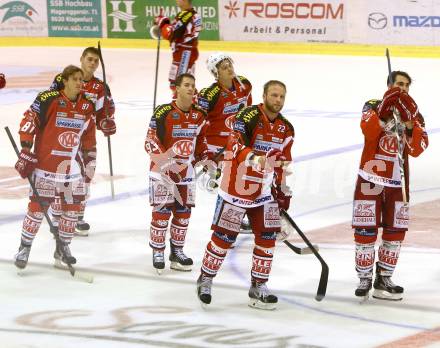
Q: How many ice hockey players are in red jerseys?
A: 7